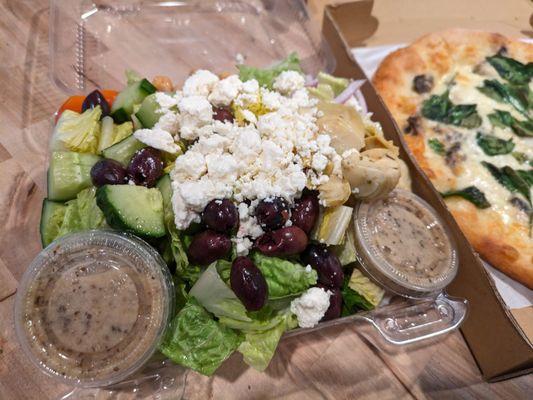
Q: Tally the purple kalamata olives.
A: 12